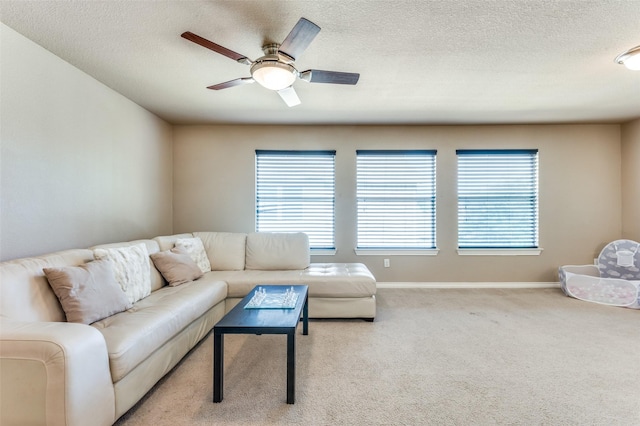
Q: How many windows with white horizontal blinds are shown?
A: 3